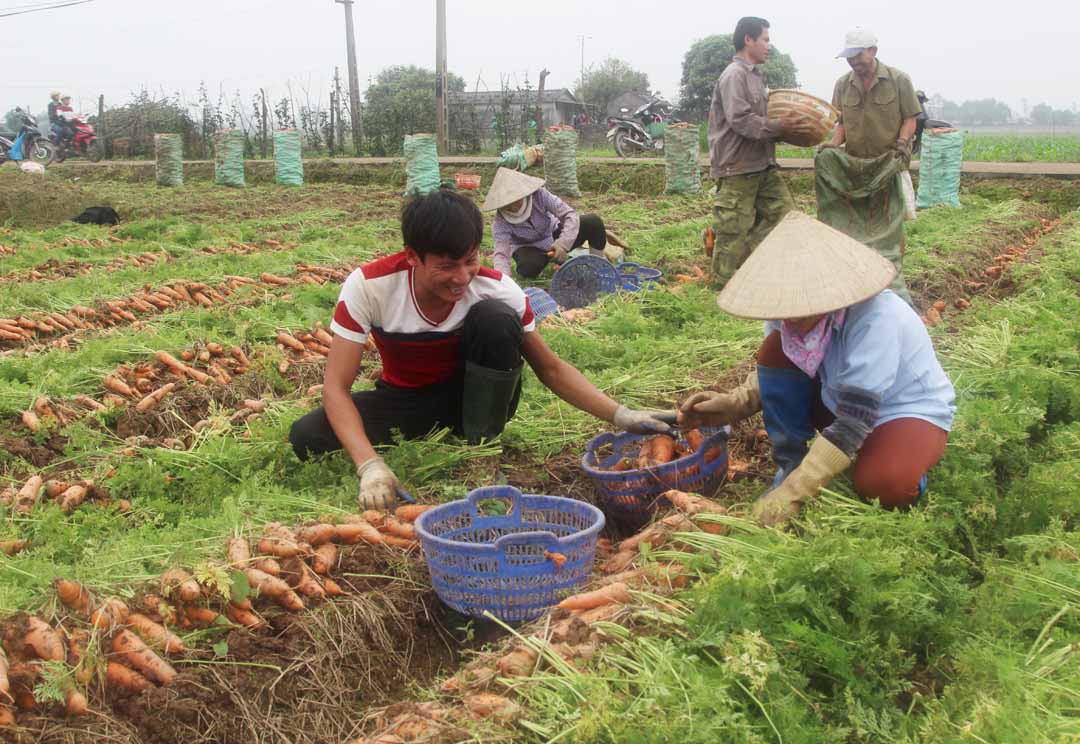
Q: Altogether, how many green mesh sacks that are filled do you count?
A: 7